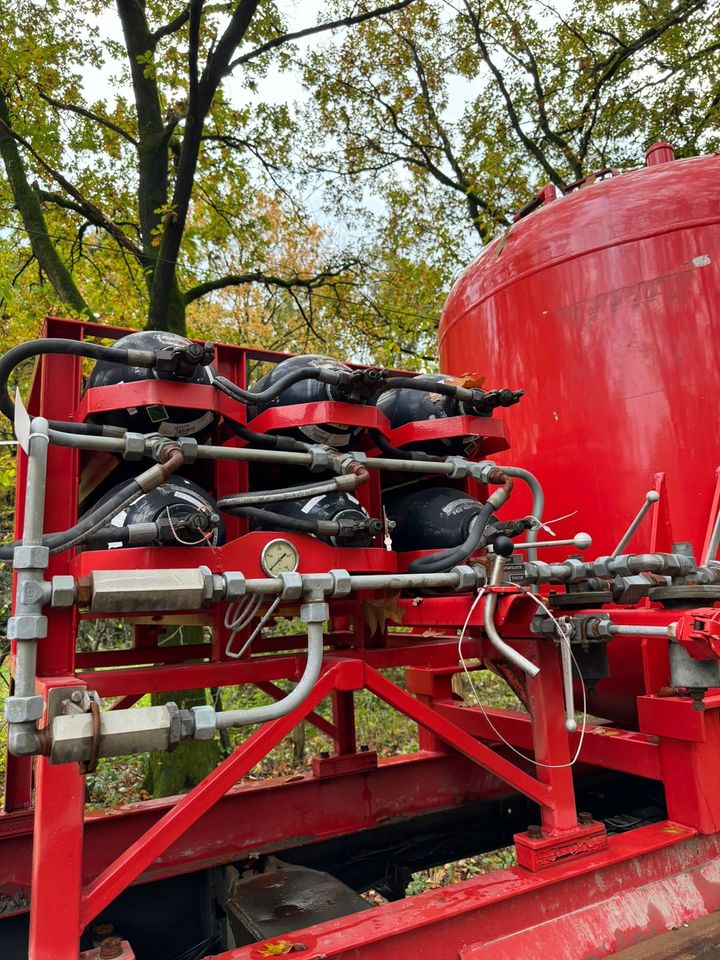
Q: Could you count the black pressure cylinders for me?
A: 6